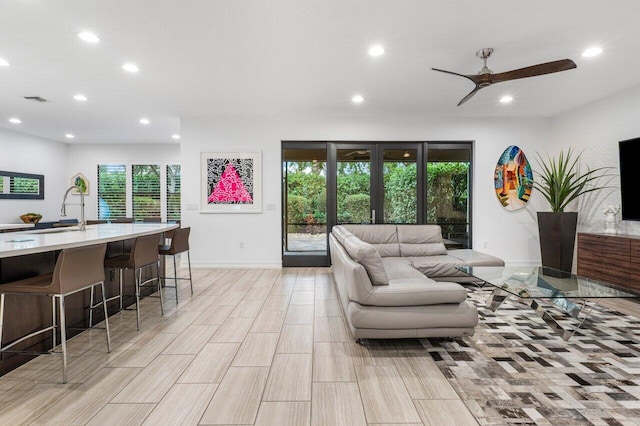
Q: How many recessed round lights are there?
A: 12